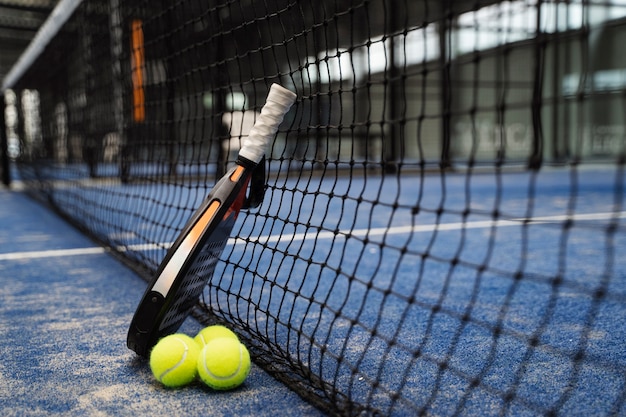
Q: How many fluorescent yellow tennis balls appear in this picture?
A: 3